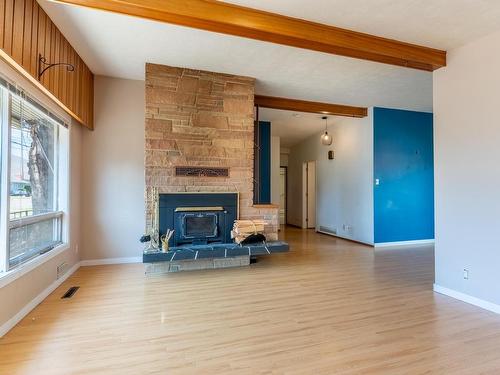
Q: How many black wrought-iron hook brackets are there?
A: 1